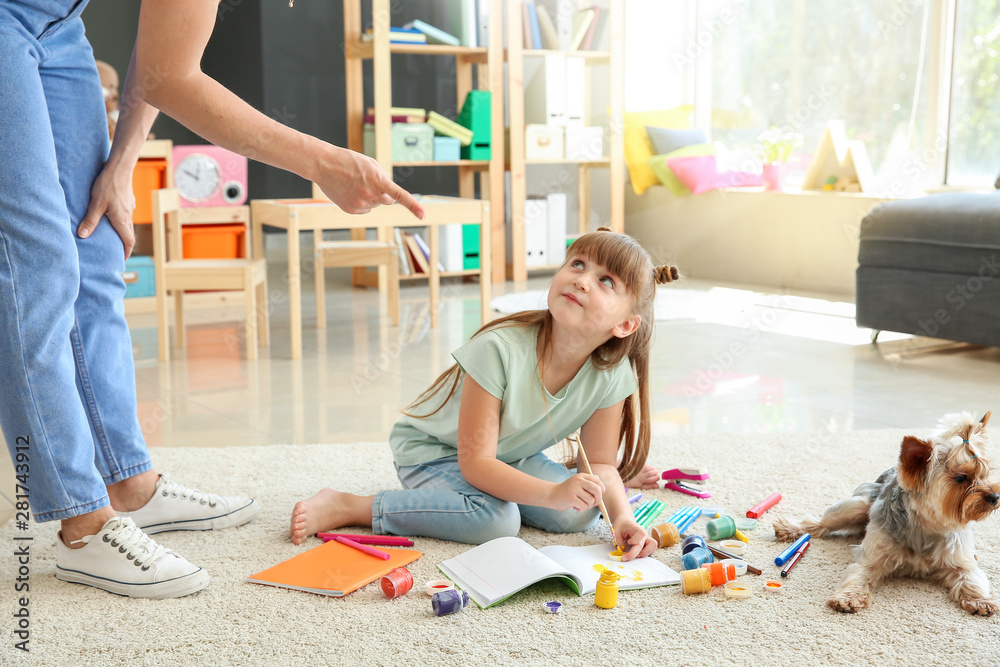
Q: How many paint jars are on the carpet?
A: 9